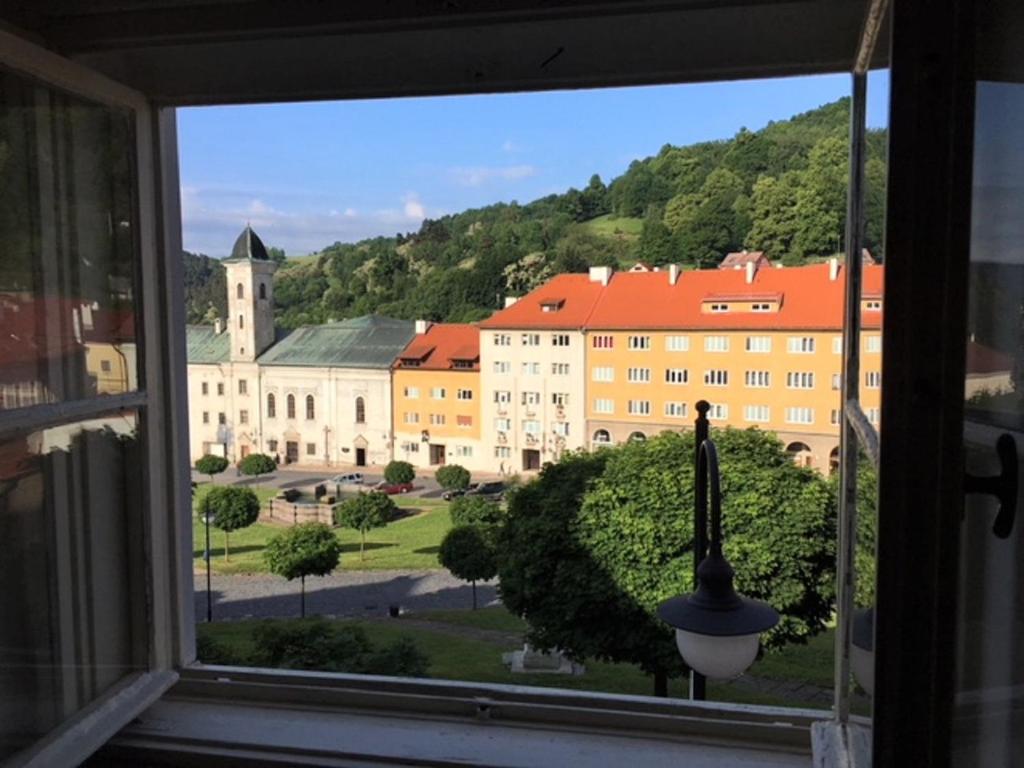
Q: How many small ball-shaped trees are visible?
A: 9